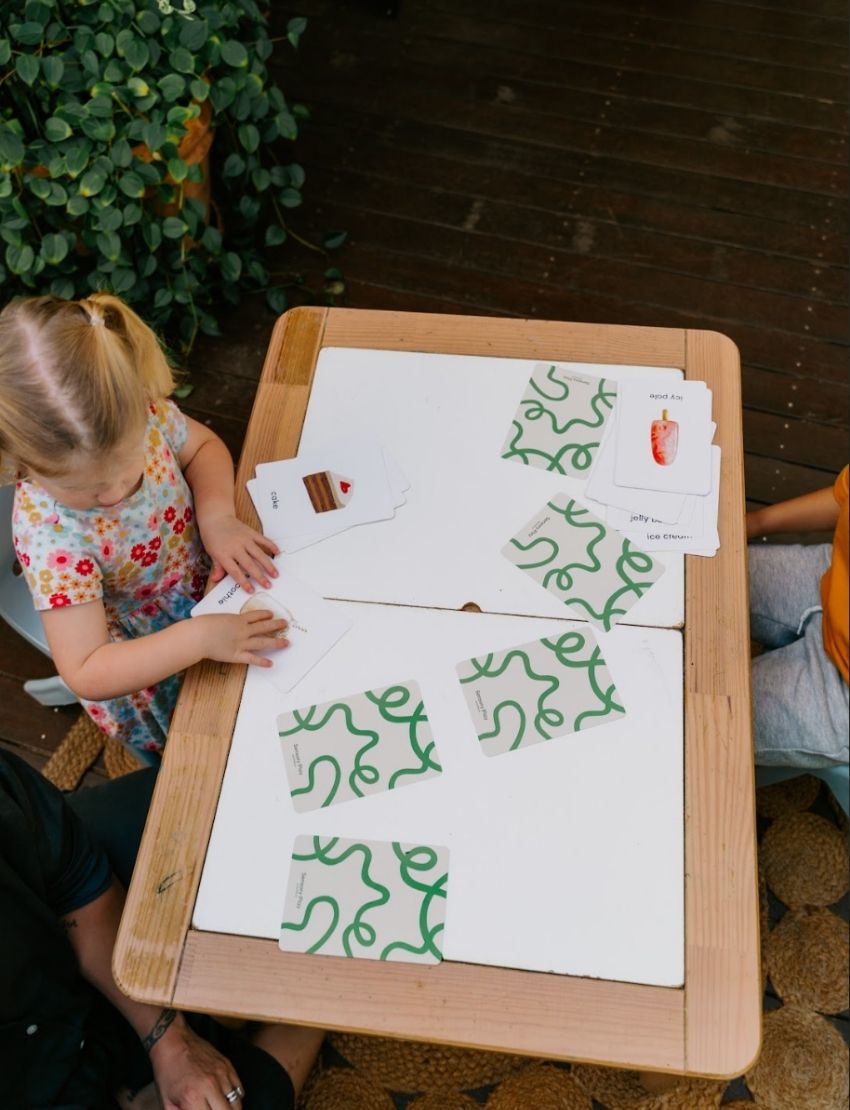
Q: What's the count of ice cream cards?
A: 1